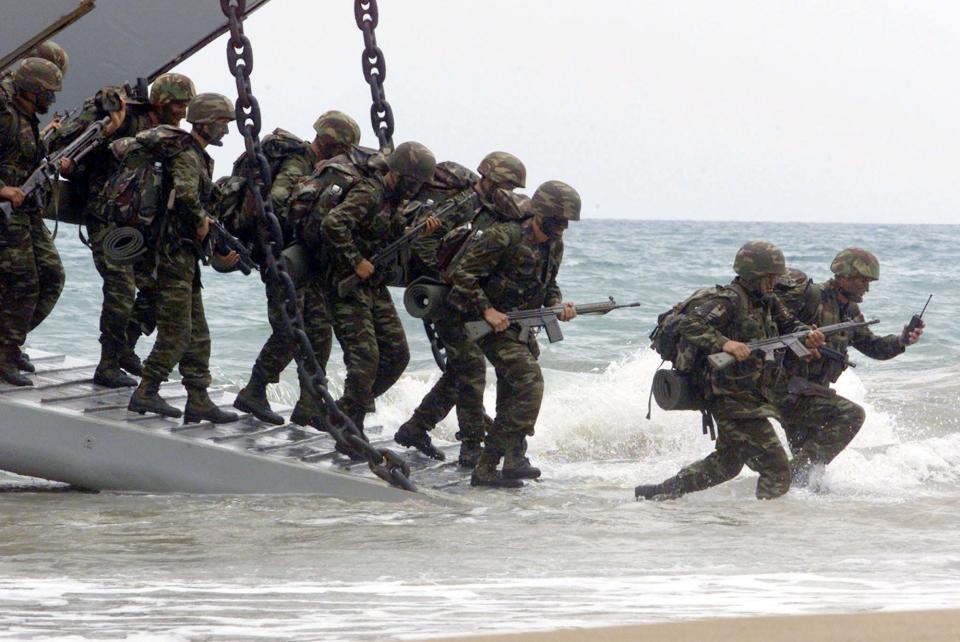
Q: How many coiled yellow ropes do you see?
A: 0